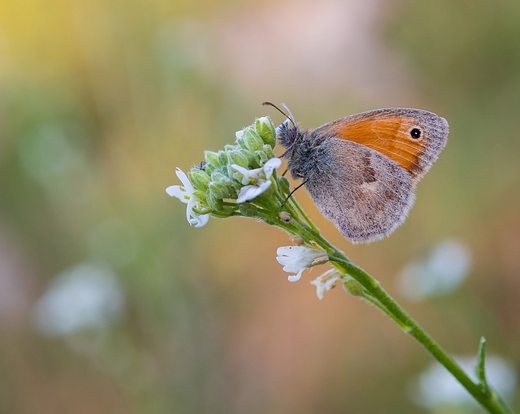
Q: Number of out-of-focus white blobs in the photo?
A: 3